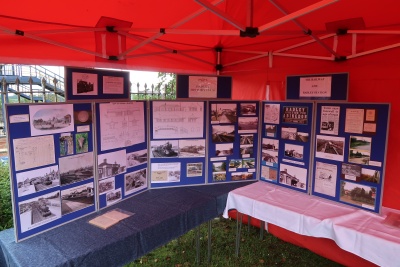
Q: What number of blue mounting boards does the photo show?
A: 9